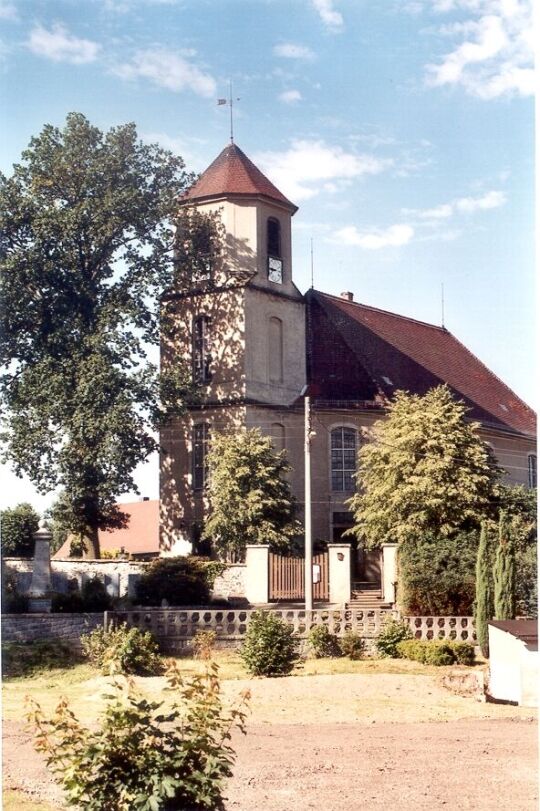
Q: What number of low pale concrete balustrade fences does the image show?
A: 1